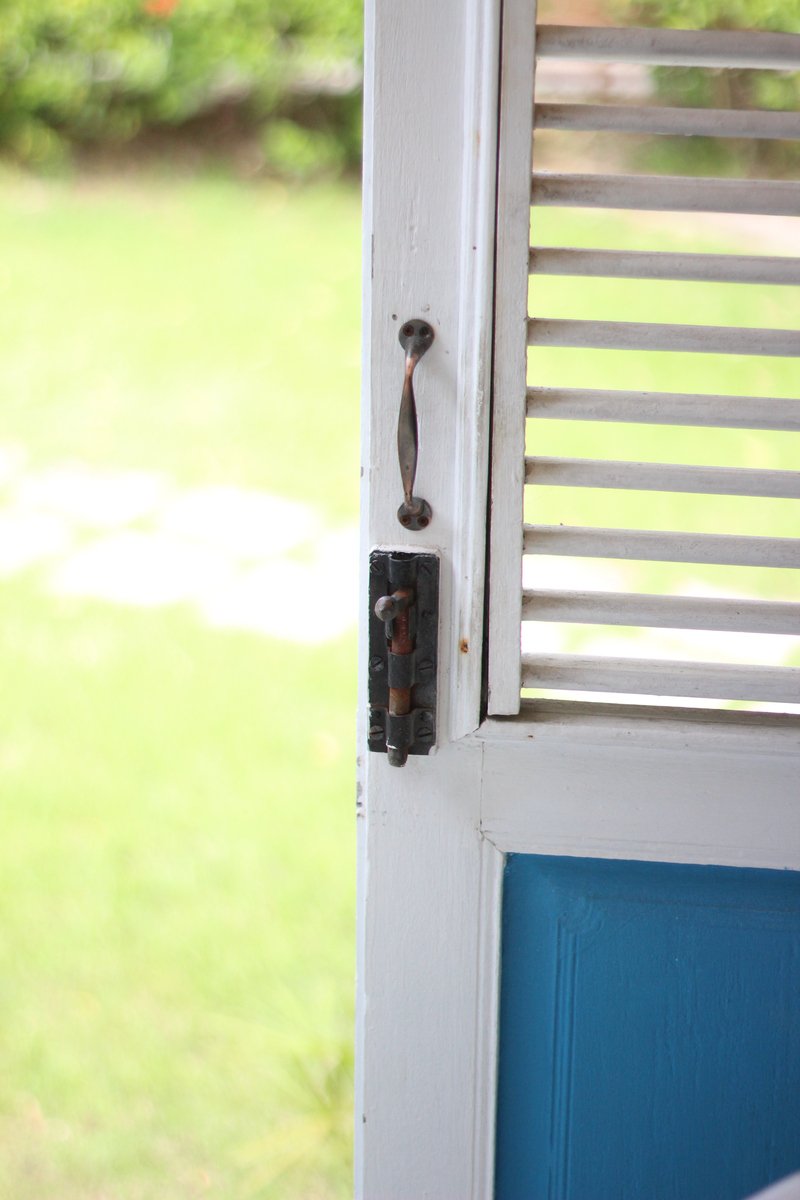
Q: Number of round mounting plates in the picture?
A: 2